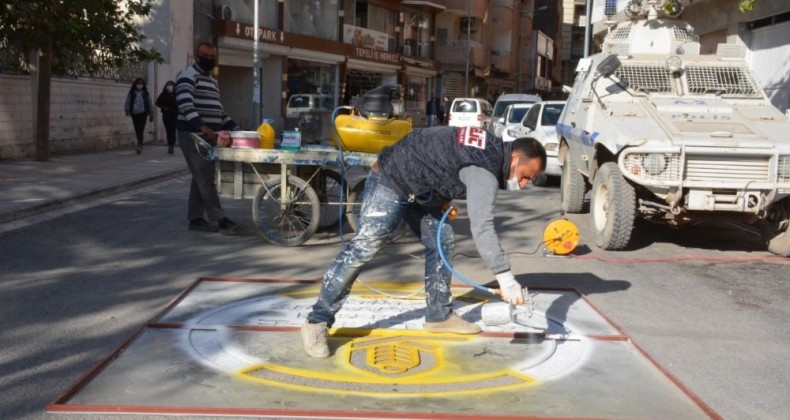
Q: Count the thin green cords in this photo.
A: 0